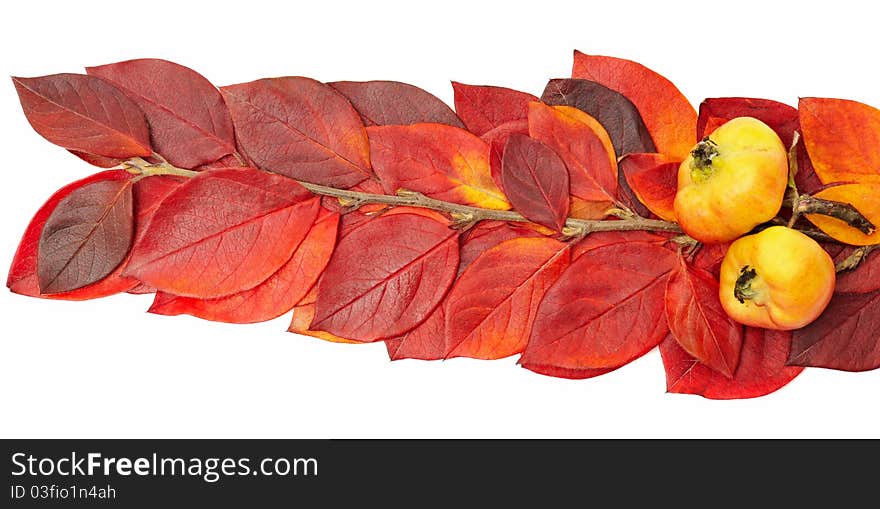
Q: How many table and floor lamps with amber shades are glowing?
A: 0